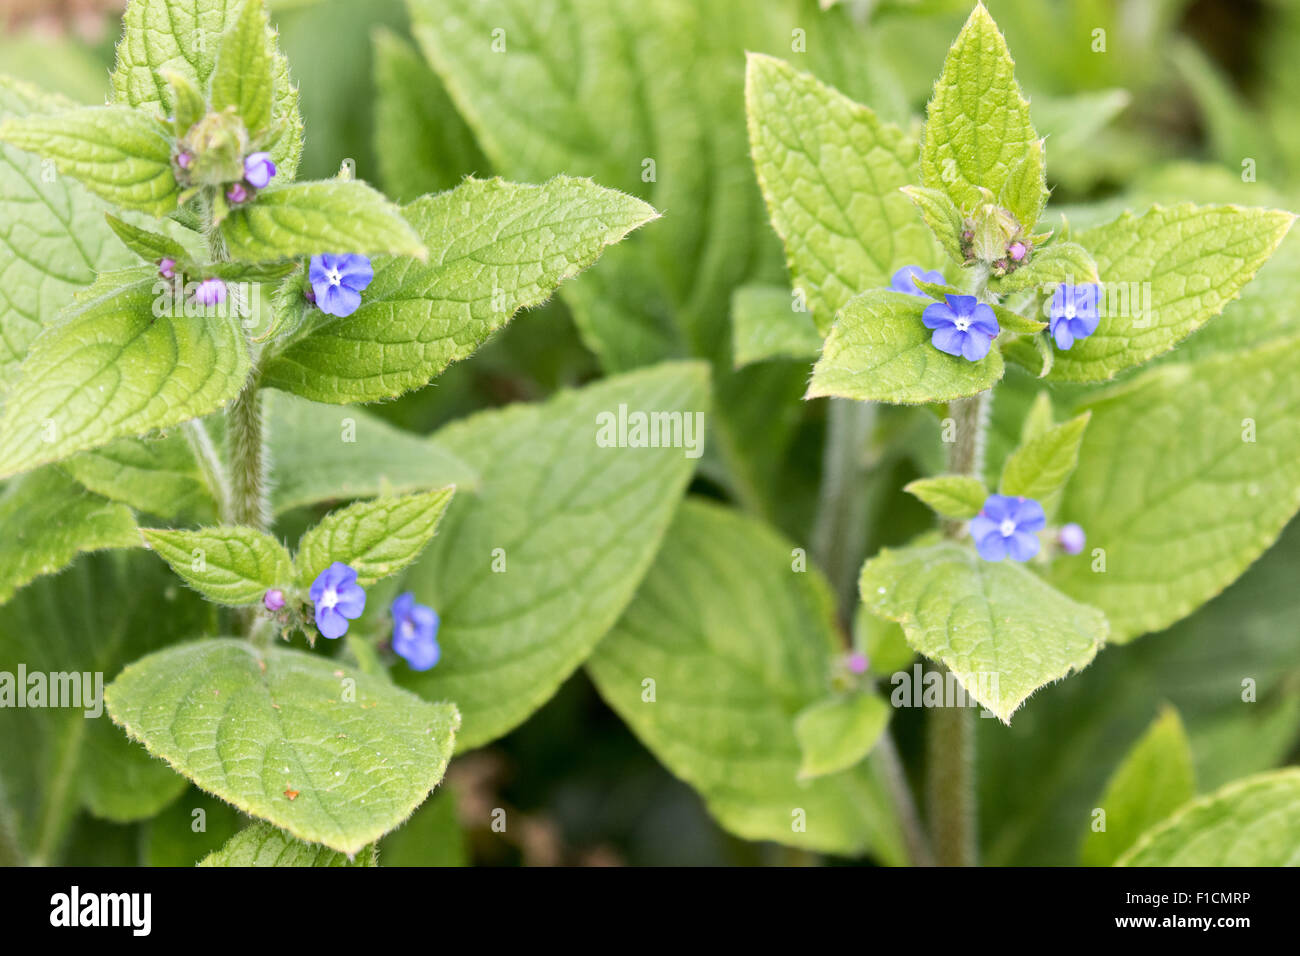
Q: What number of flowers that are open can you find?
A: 7